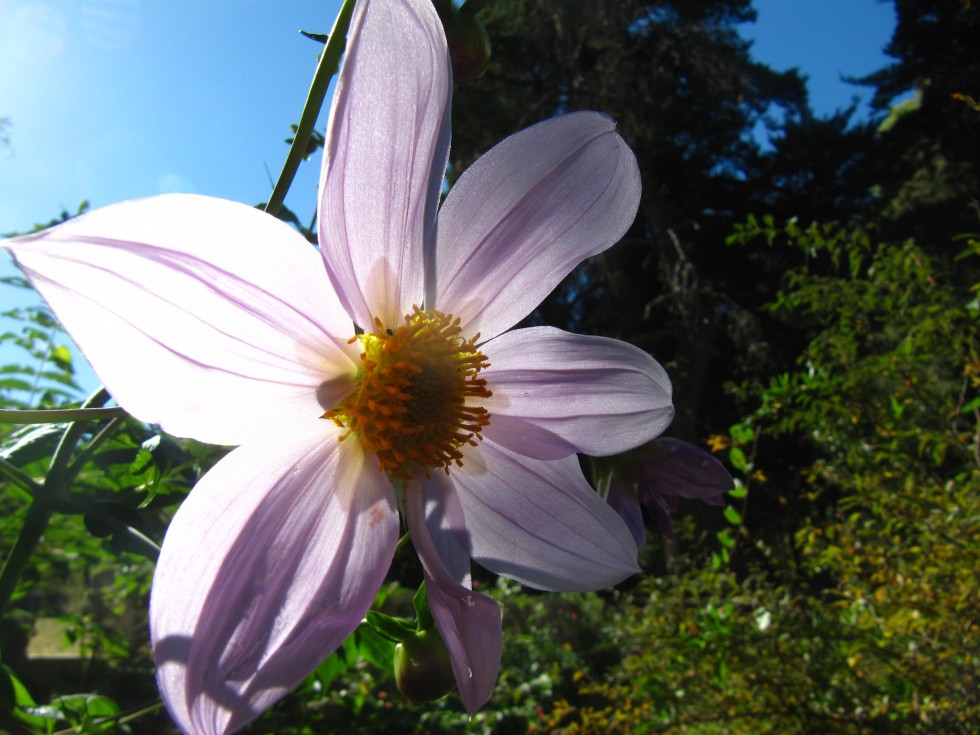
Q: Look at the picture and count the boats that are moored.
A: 0